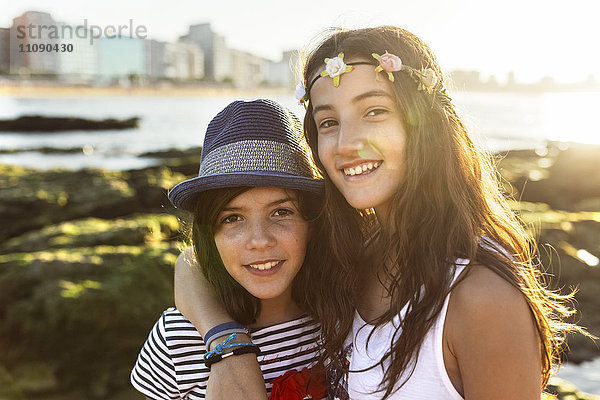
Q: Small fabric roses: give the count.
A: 4